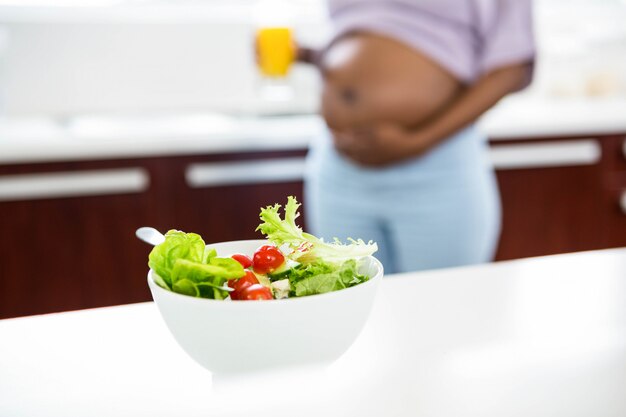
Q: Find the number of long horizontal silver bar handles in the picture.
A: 3